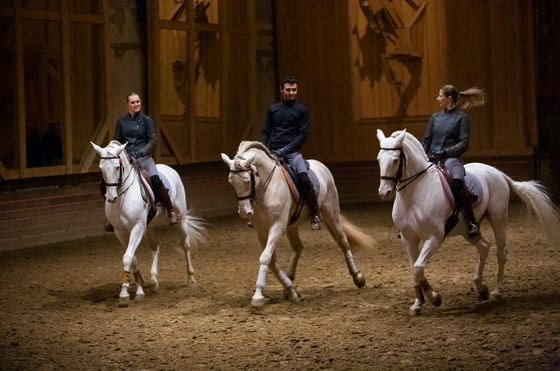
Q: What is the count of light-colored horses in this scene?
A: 3